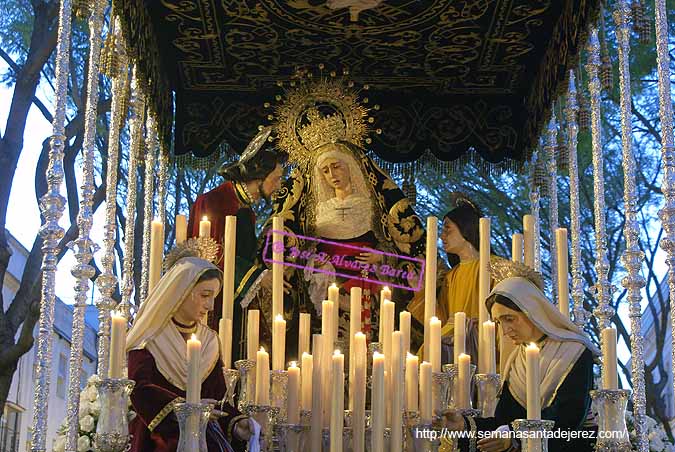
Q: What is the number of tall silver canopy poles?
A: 12